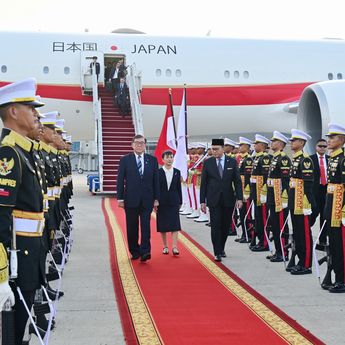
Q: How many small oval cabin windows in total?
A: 11